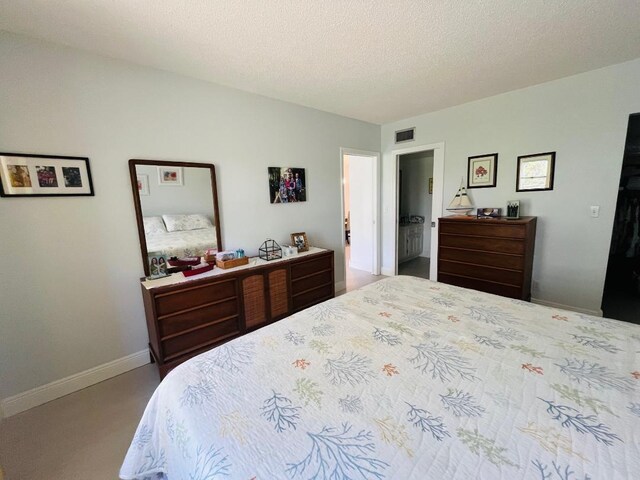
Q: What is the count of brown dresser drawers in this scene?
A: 11